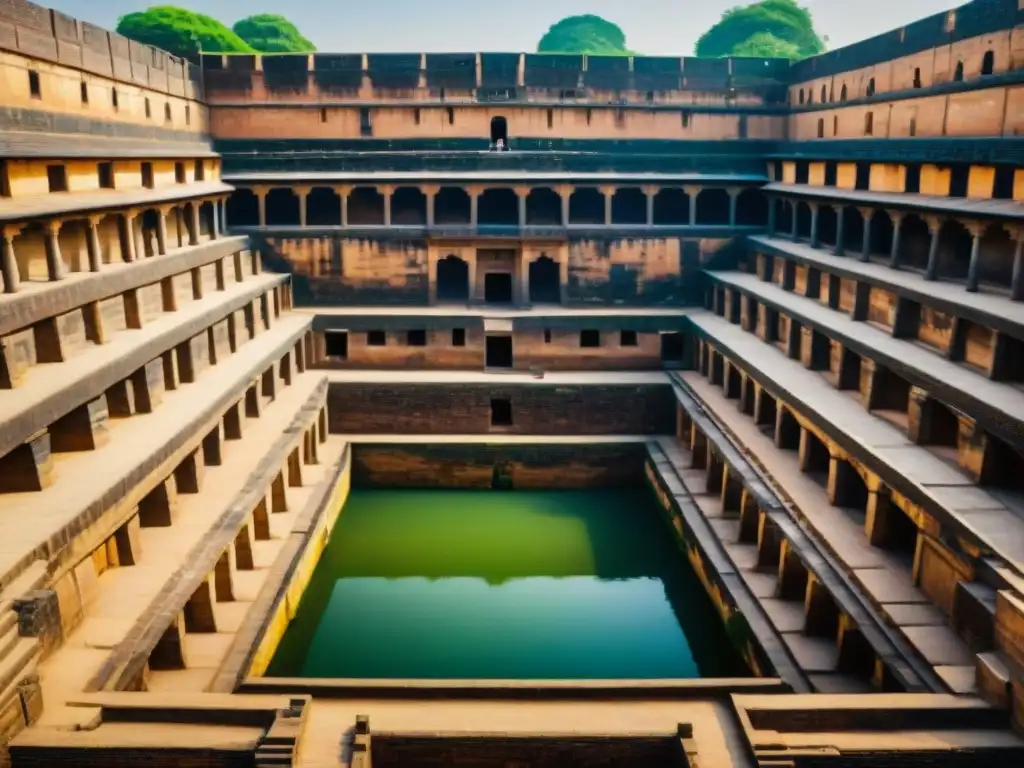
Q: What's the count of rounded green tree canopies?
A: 4